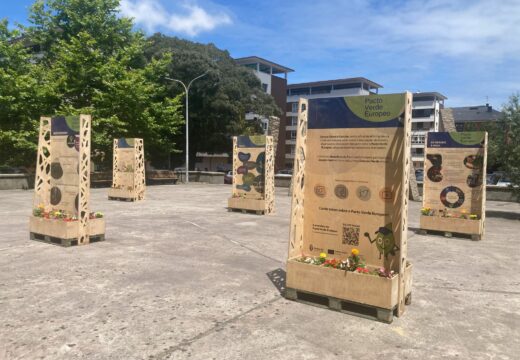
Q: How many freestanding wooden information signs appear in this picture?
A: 5